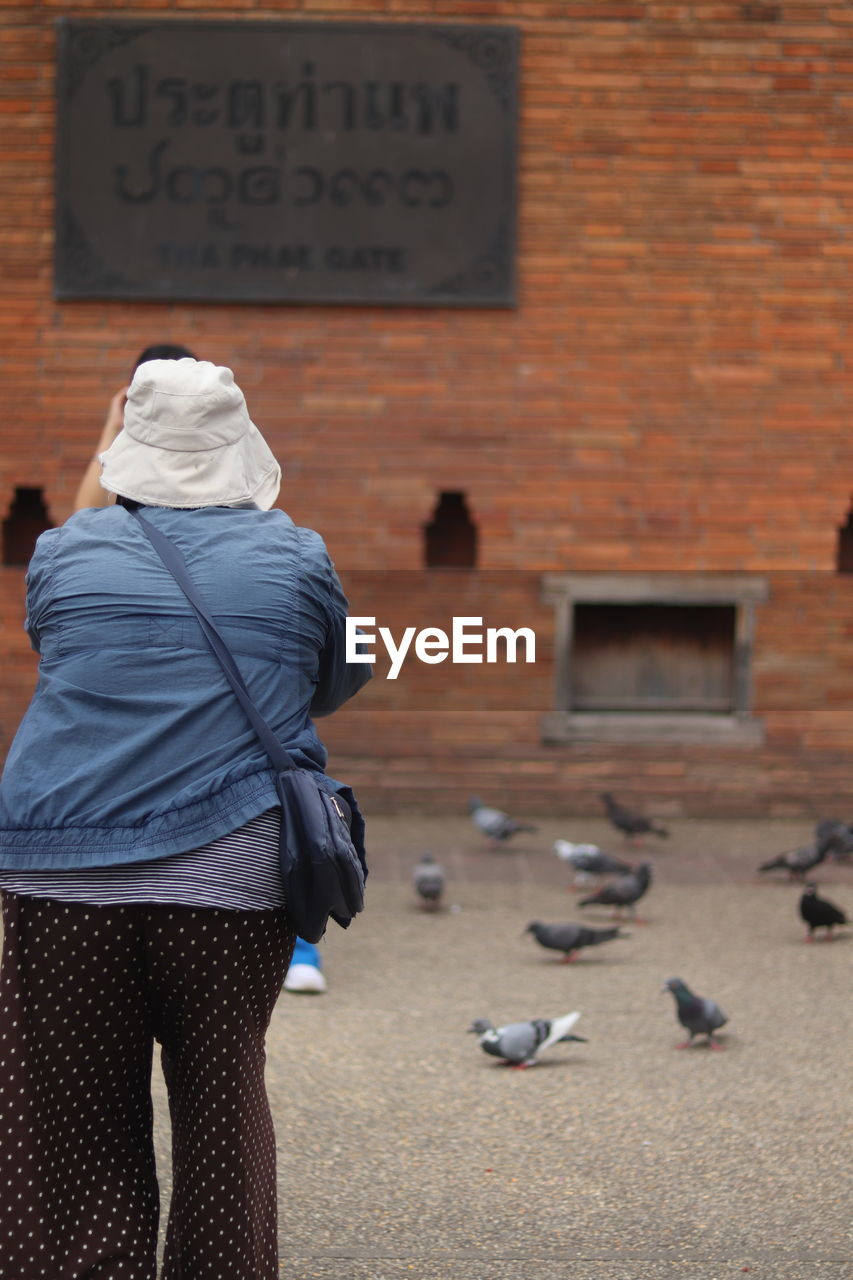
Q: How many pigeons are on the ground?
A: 11